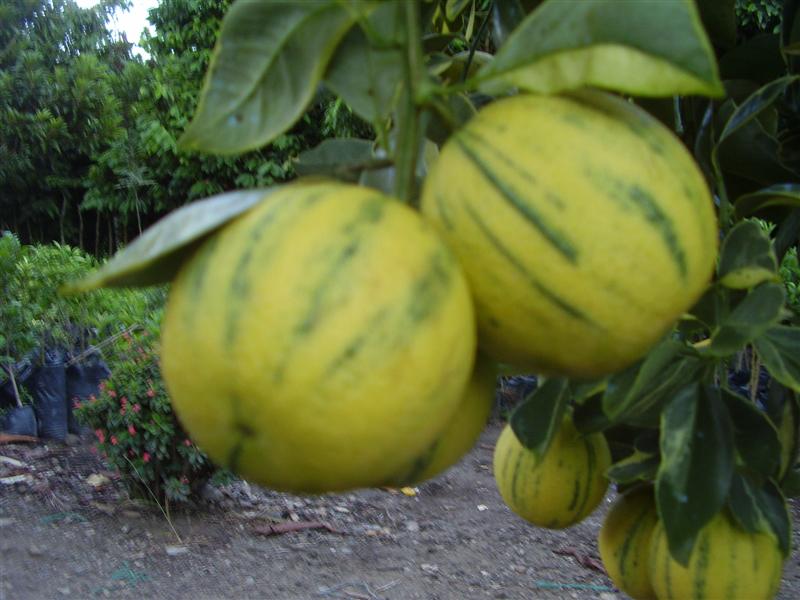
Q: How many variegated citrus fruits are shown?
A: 6